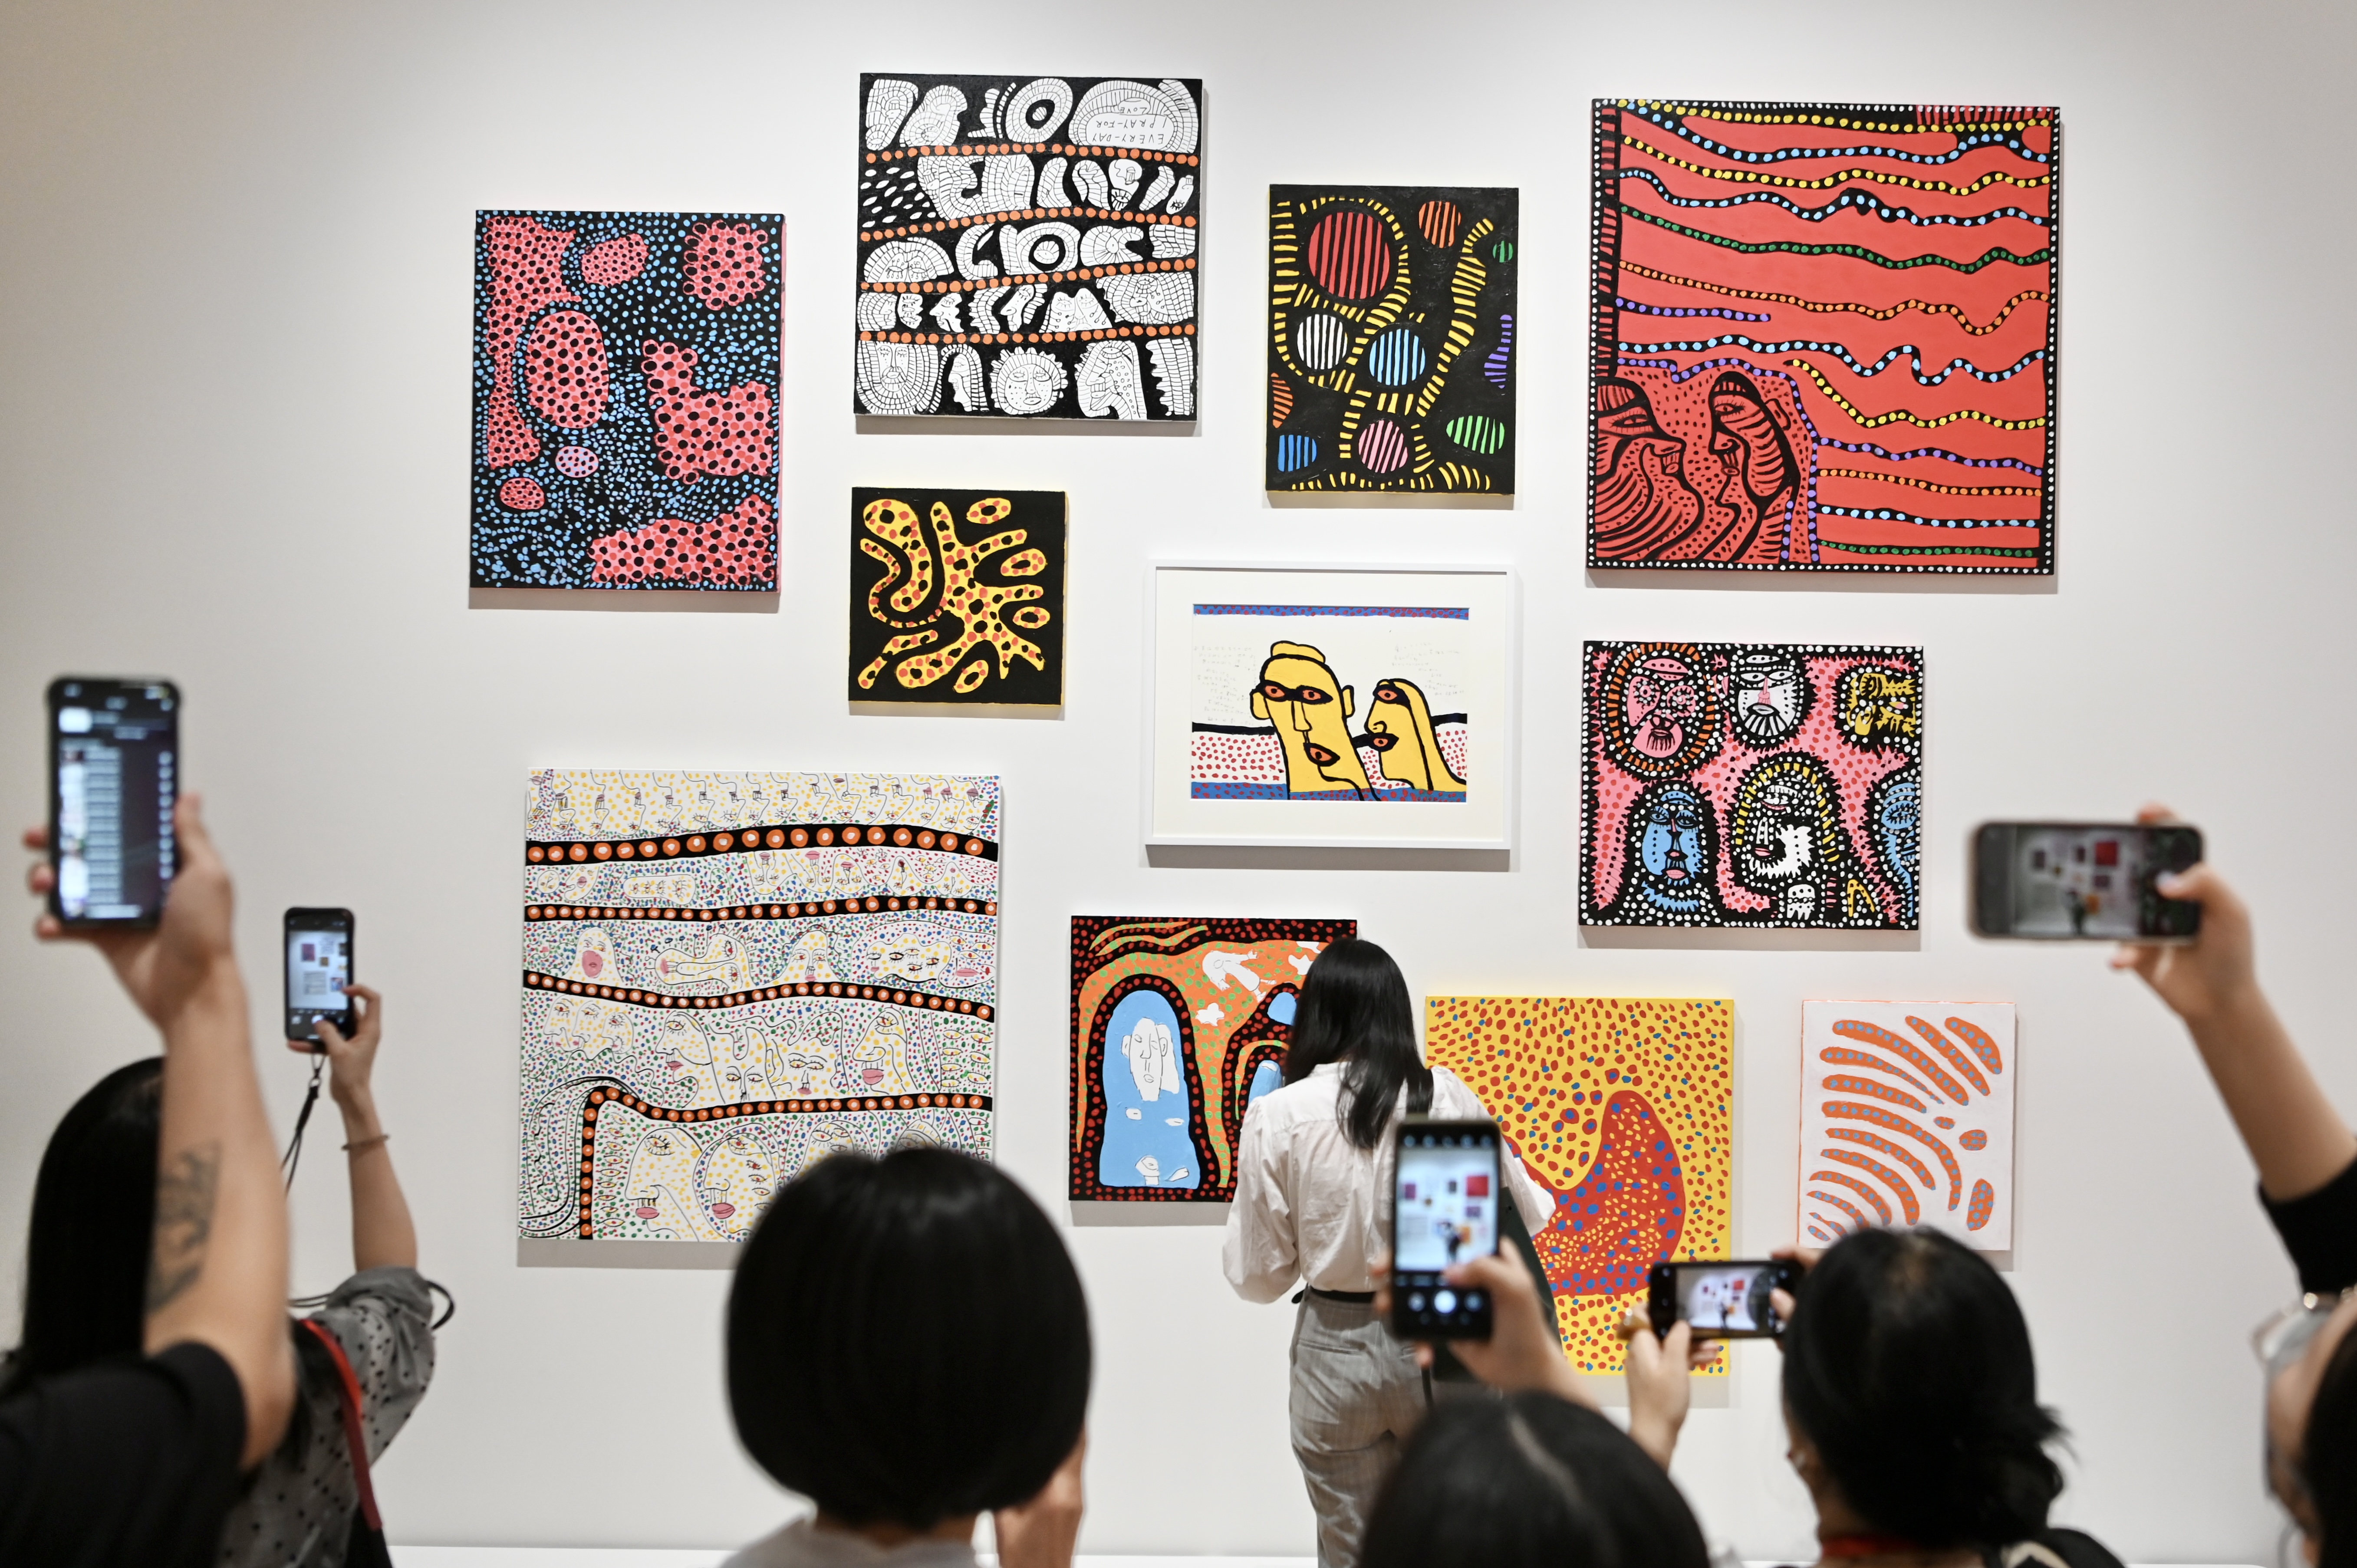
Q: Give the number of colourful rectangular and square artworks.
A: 11